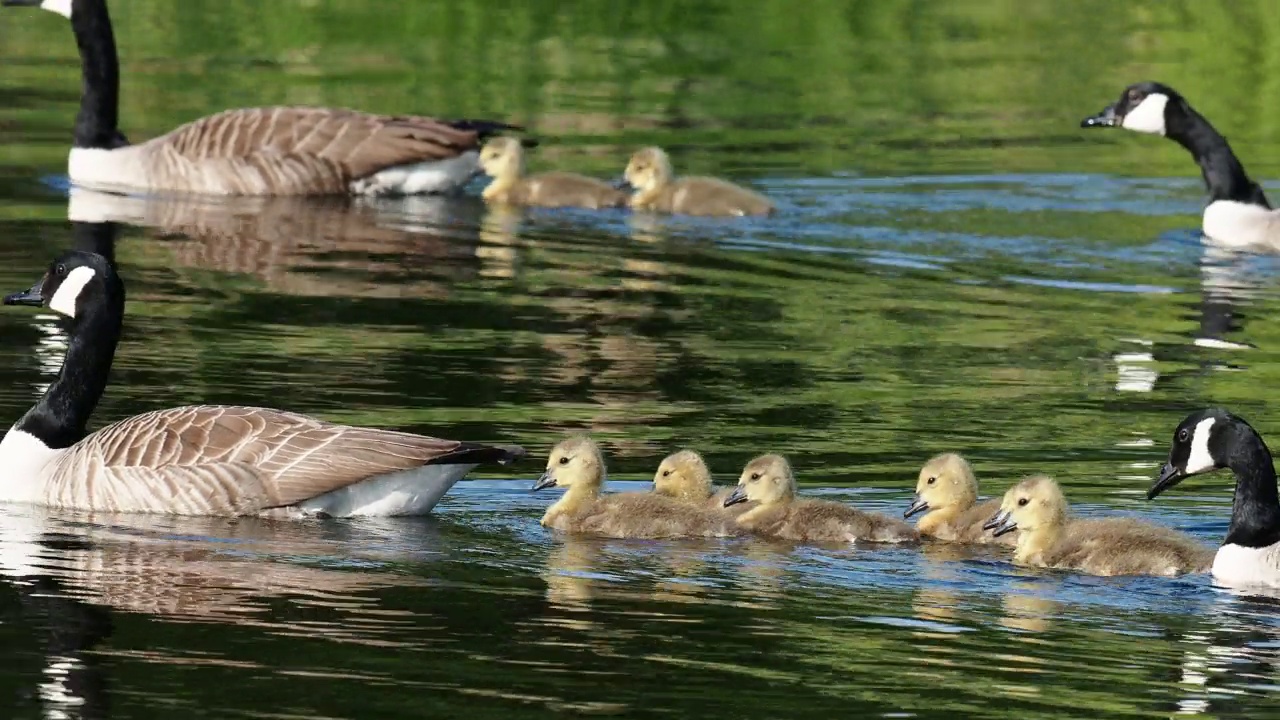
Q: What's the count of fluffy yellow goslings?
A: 7